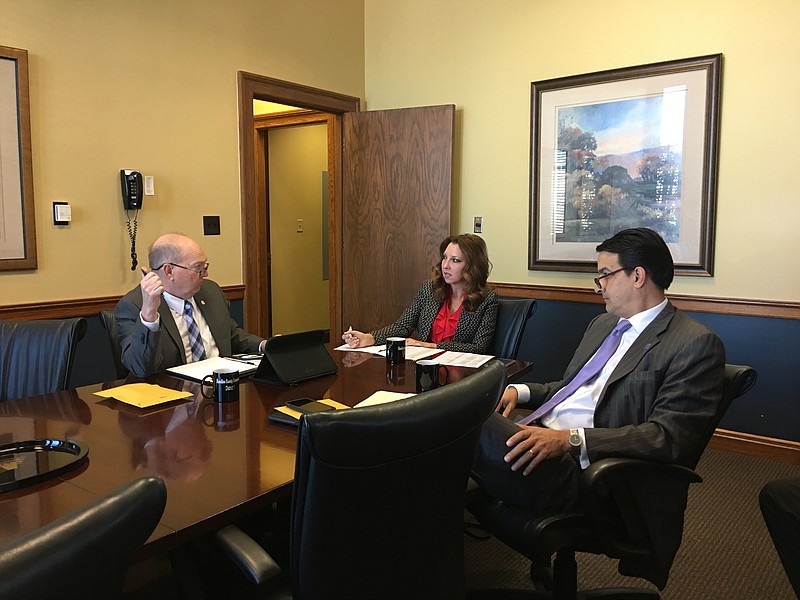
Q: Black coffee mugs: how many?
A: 3